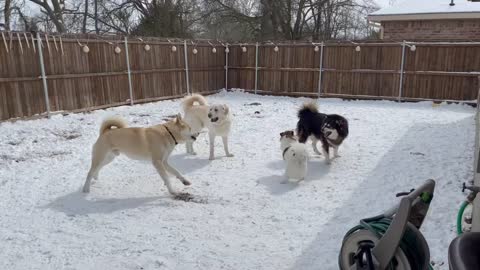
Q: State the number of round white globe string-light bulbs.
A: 12